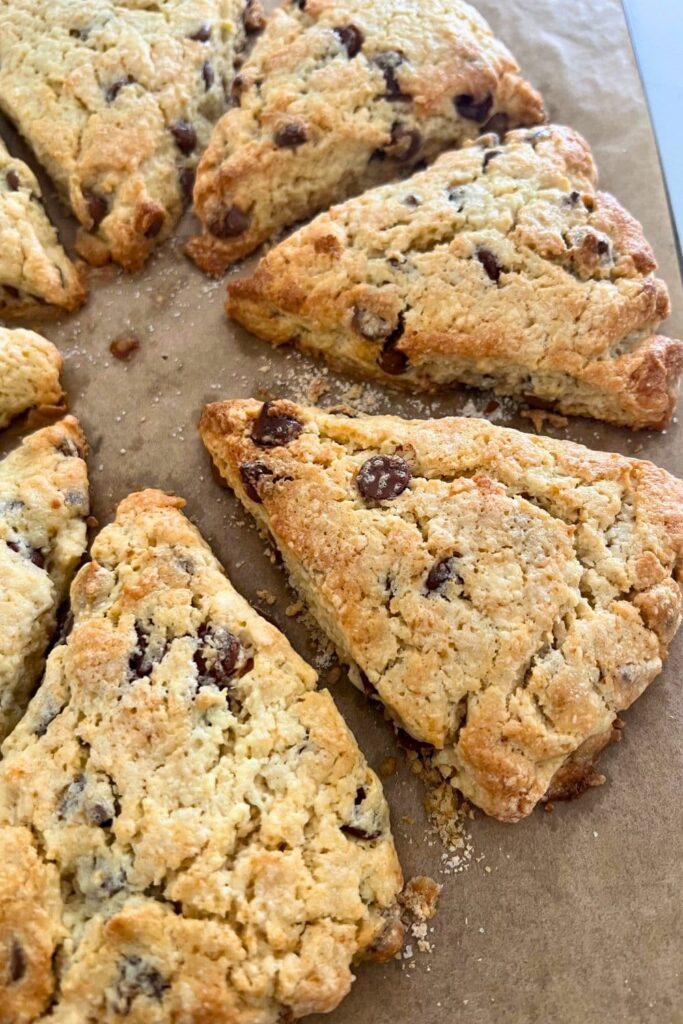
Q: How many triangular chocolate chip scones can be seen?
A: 8